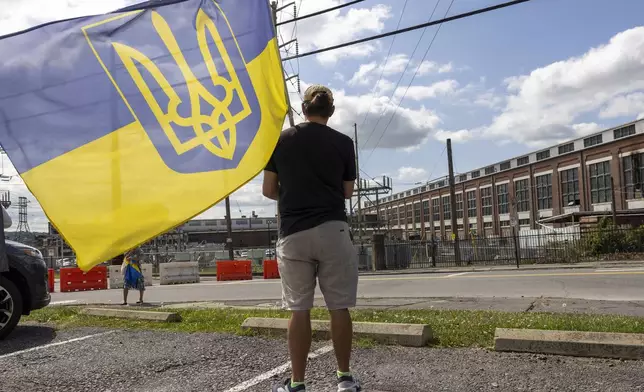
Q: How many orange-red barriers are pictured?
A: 4